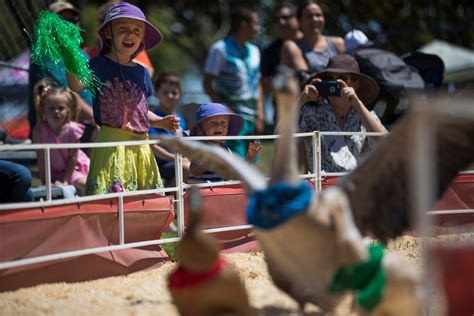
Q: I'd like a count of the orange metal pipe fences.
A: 0